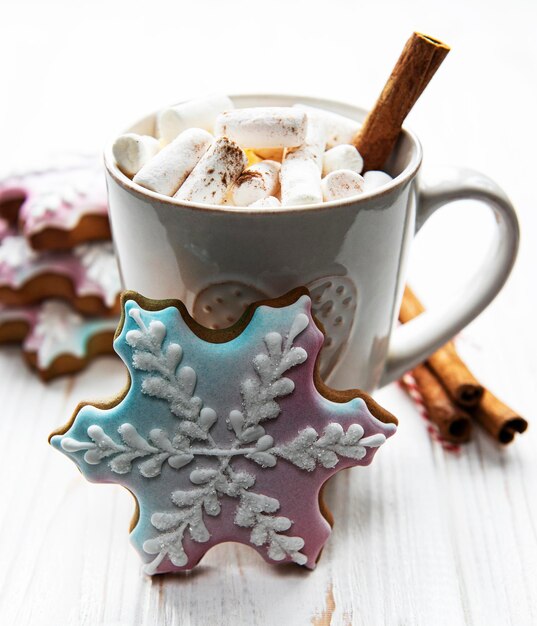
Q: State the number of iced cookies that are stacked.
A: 3